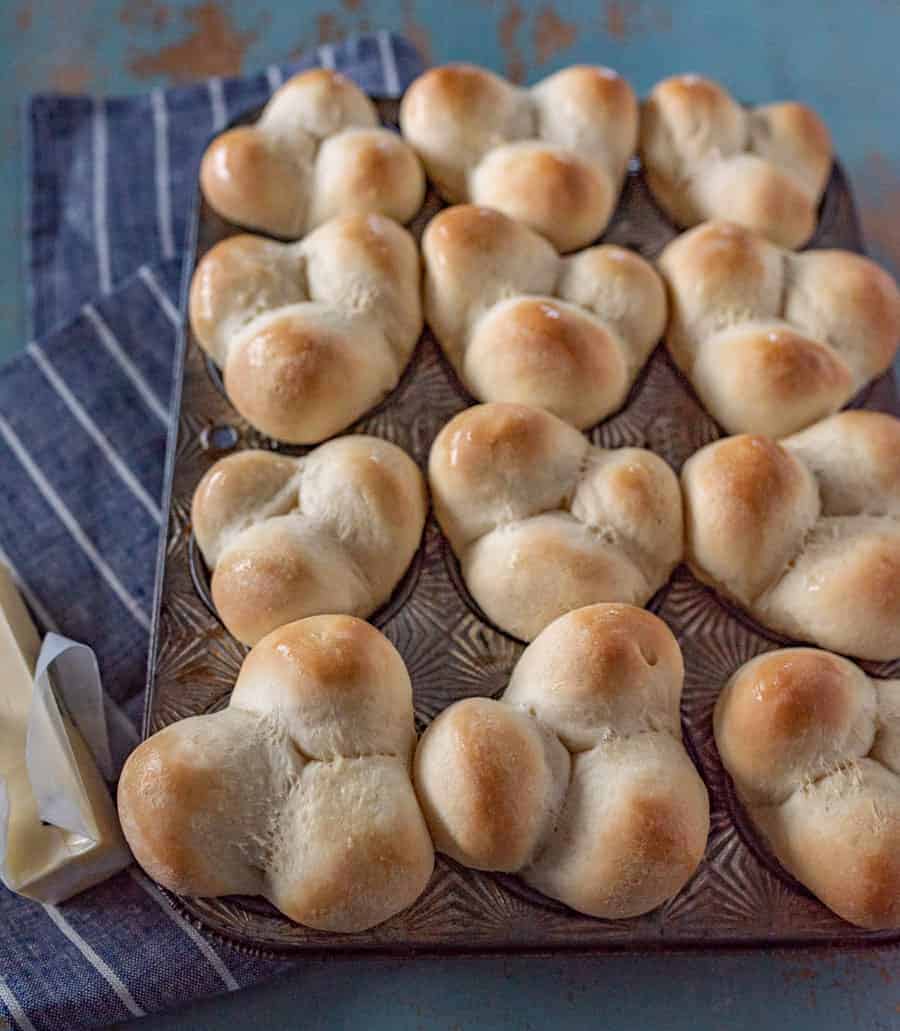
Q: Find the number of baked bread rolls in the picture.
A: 12